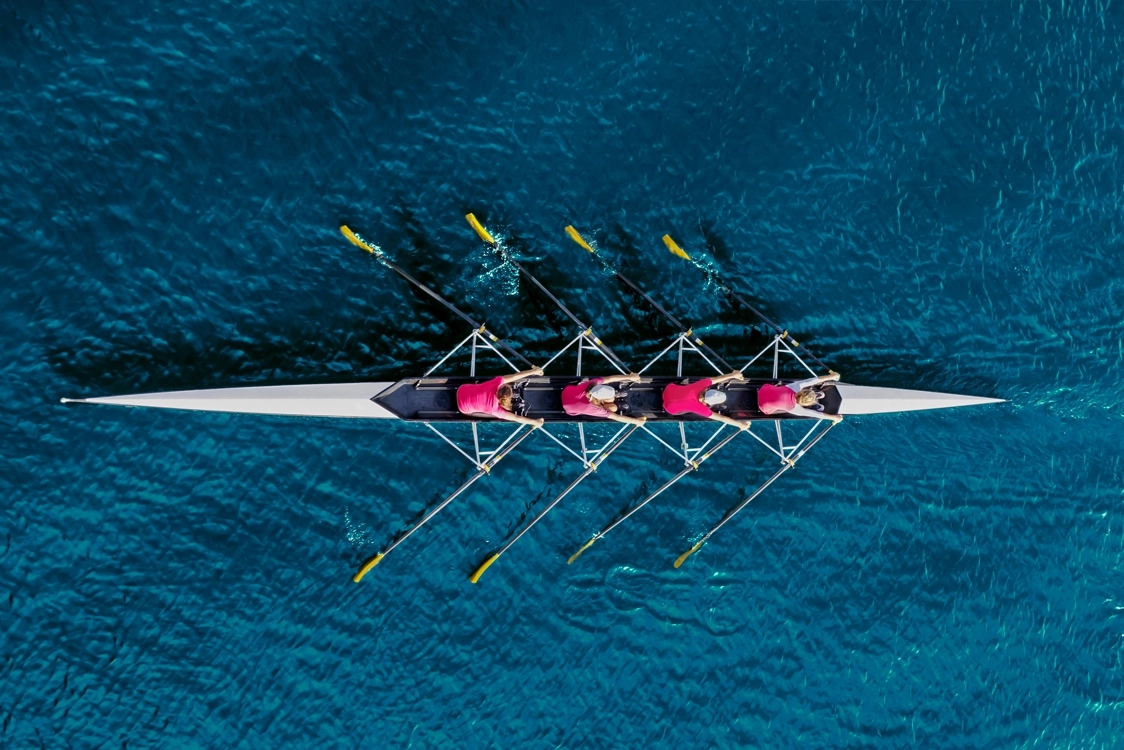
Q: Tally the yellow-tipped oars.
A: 8